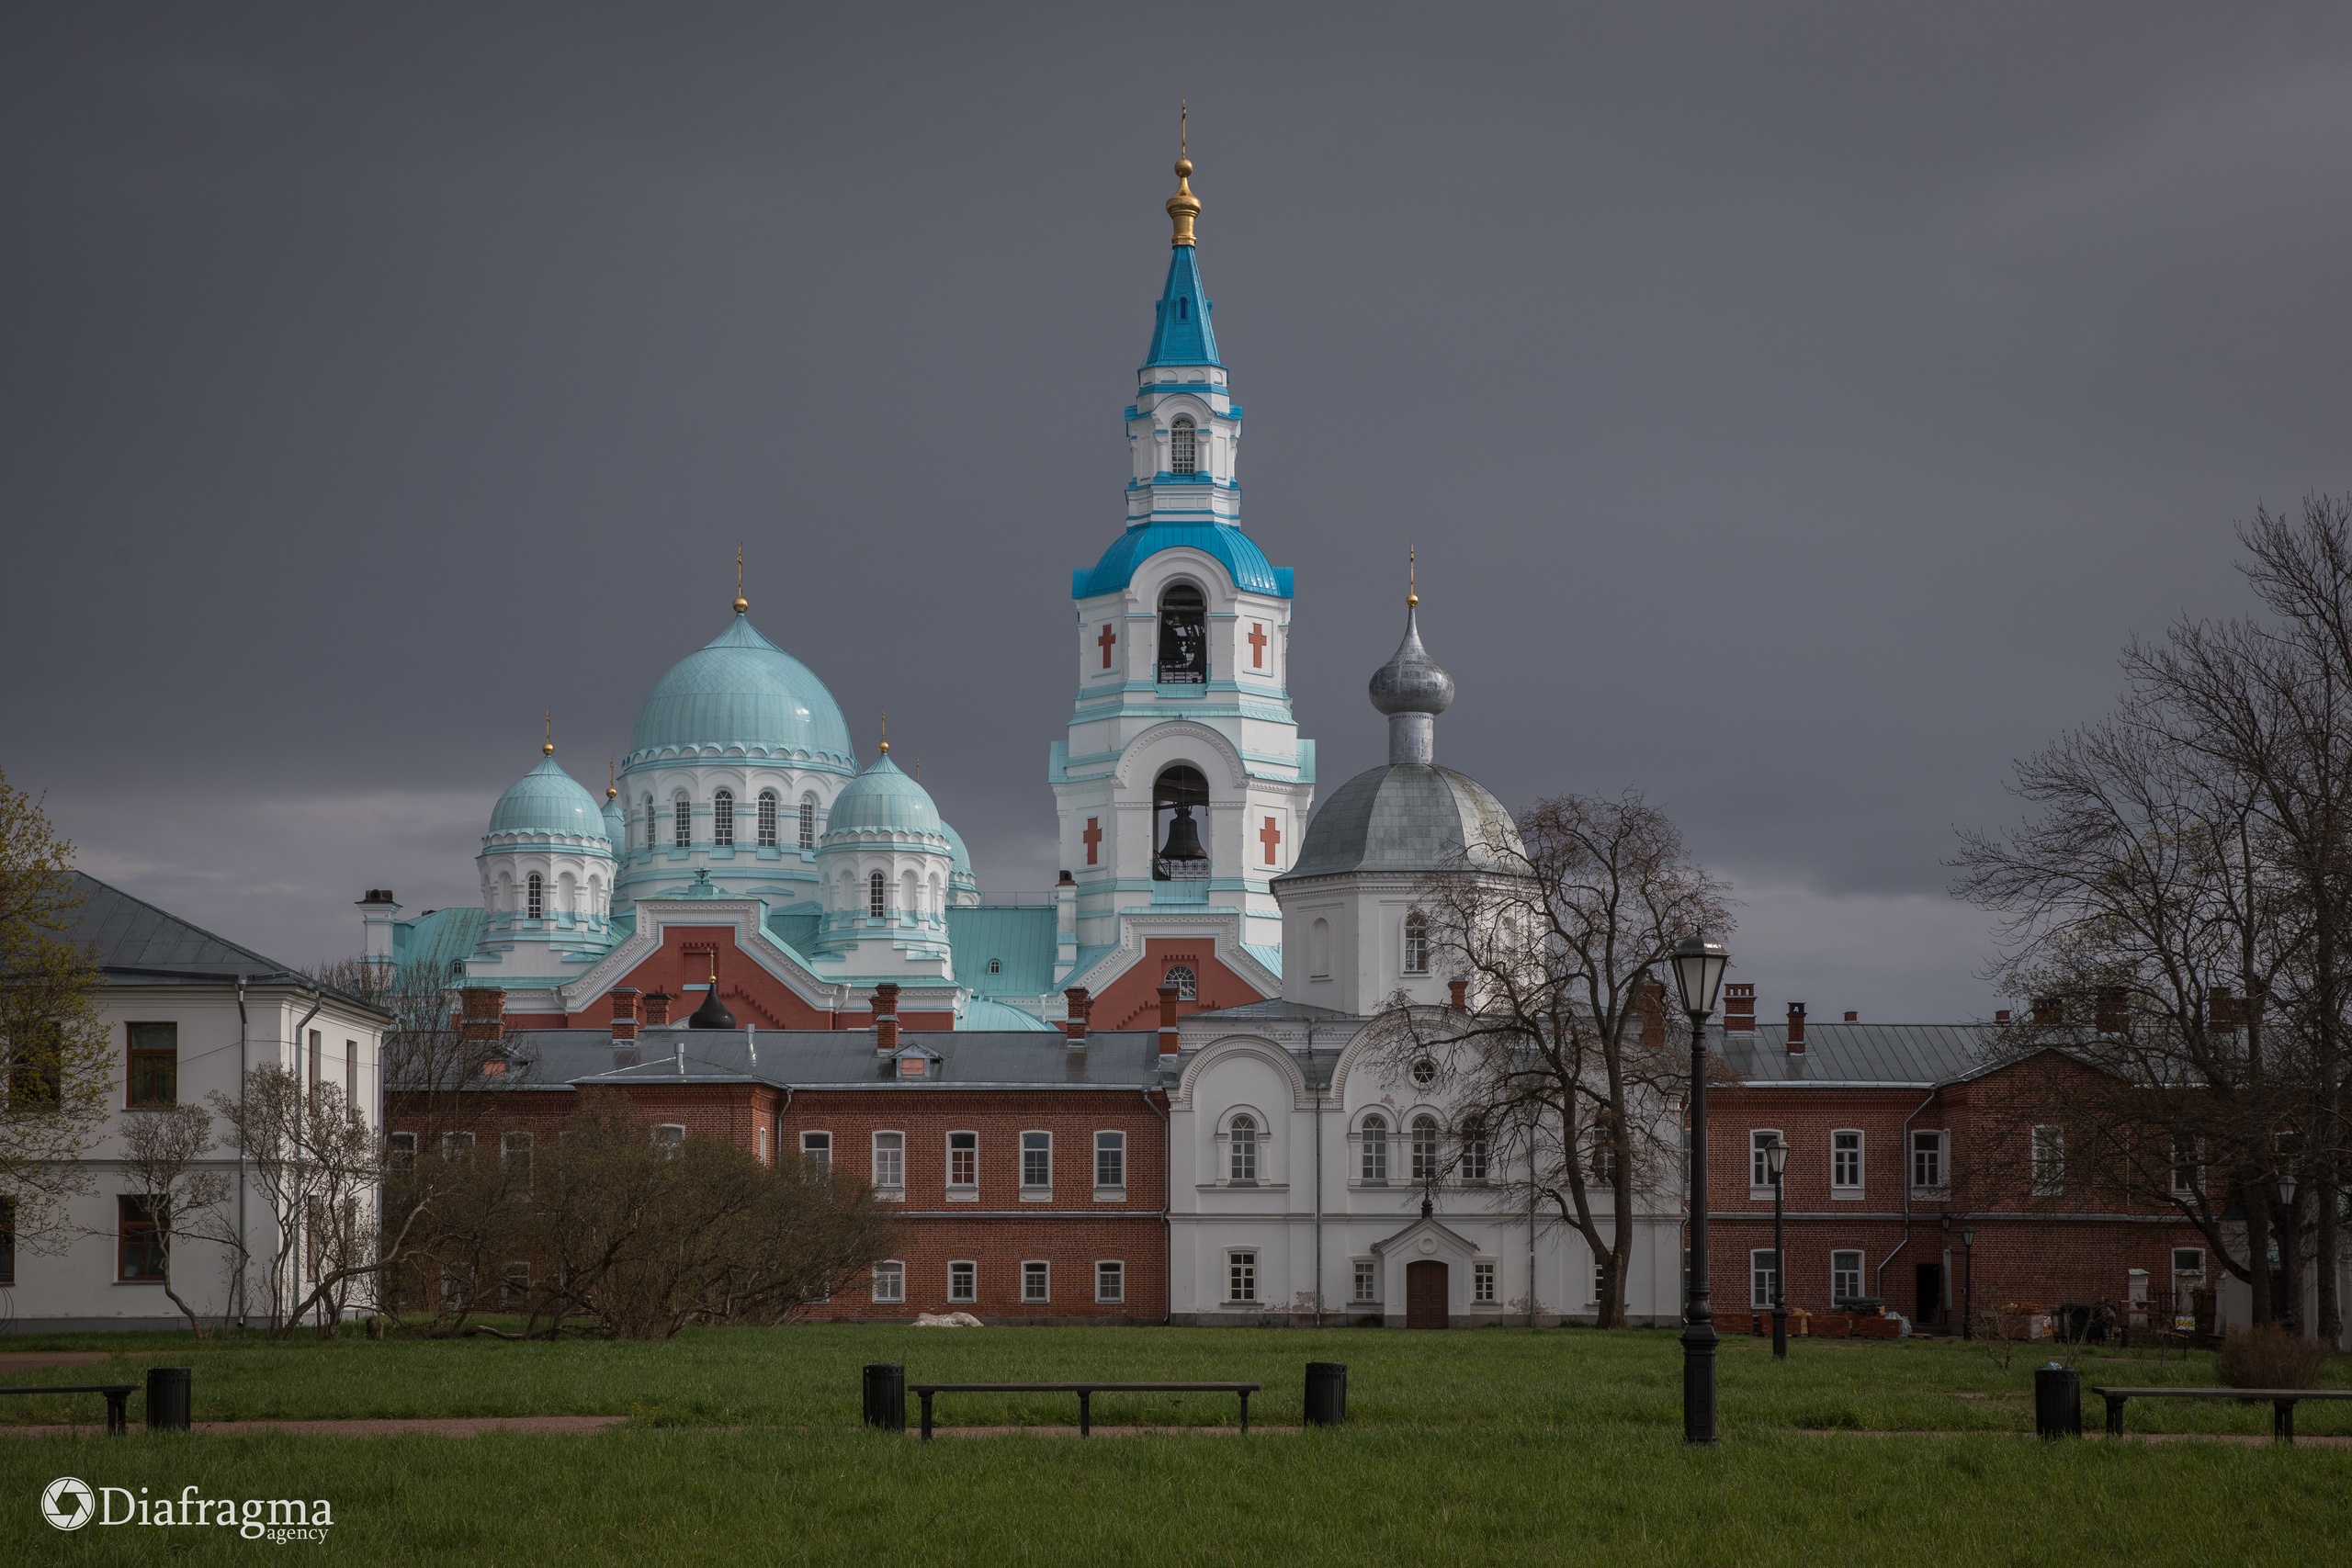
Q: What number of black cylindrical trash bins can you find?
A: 4